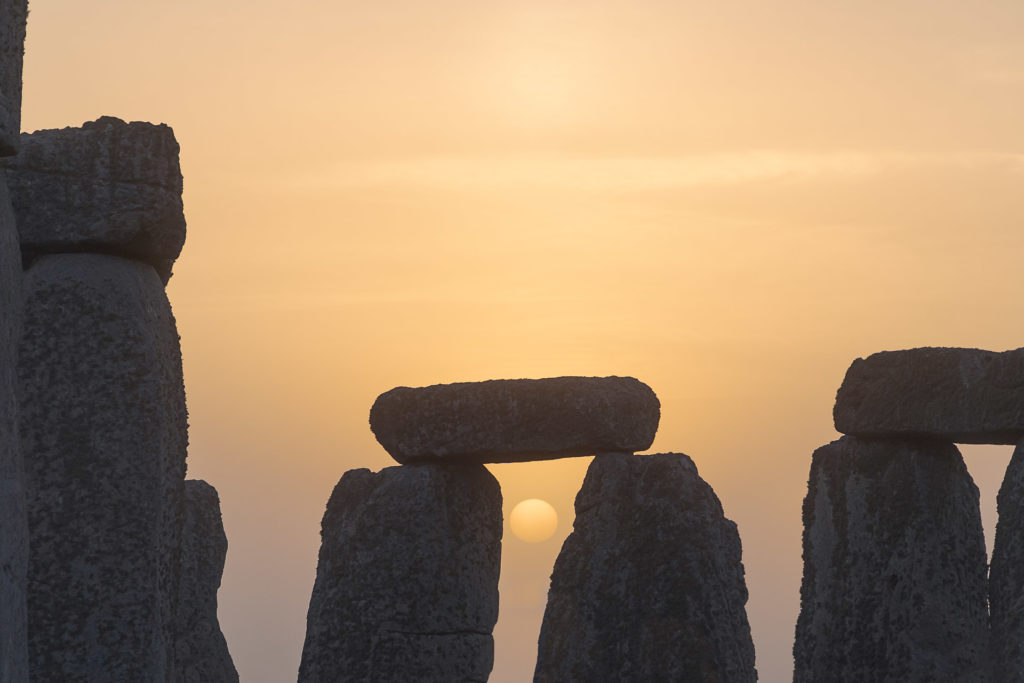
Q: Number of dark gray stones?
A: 11